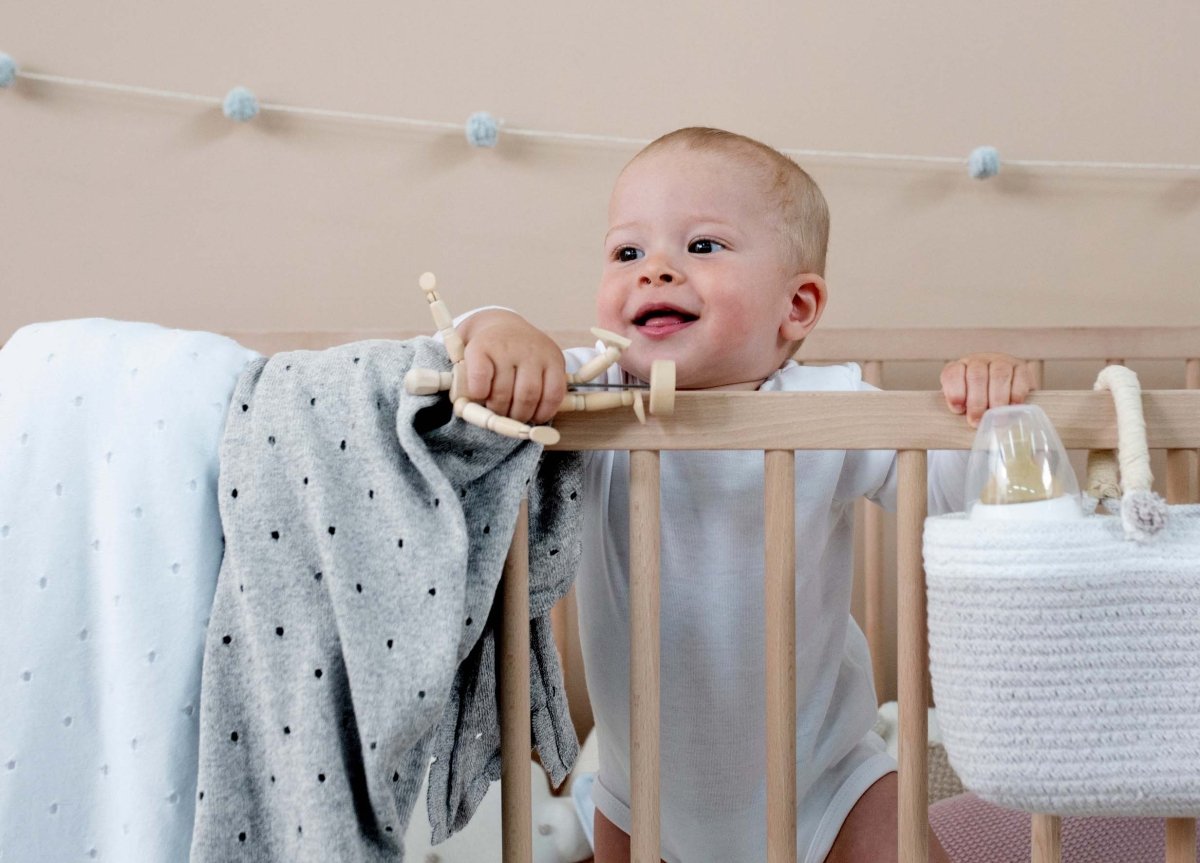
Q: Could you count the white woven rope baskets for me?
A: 1